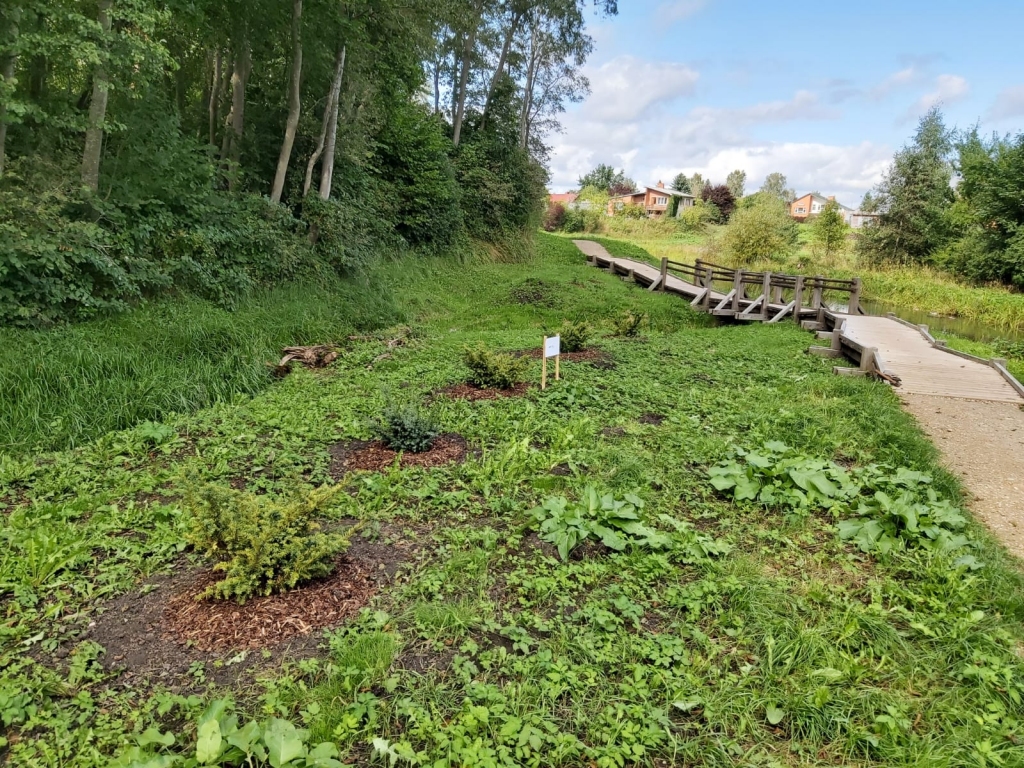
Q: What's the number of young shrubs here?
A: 5